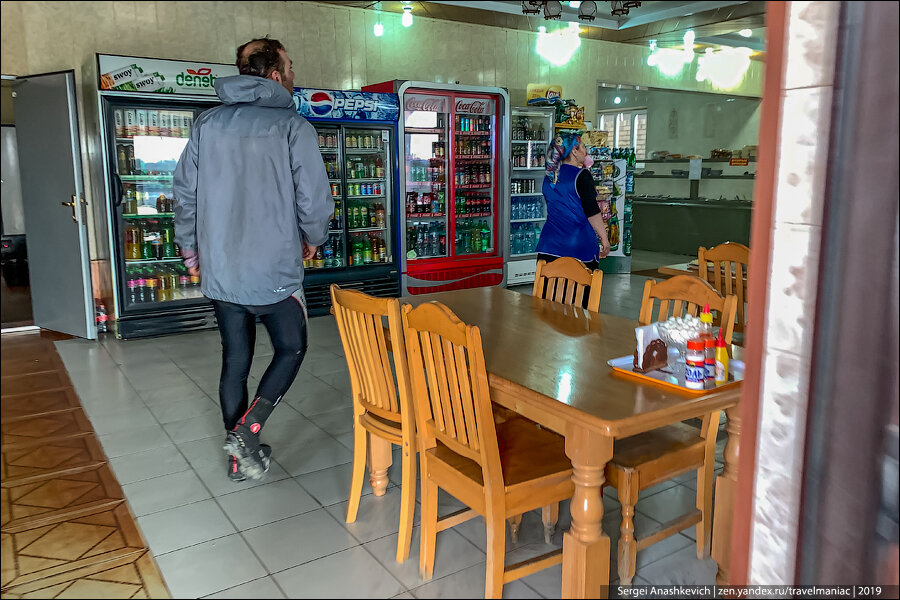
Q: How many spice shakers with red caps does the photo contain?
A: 2